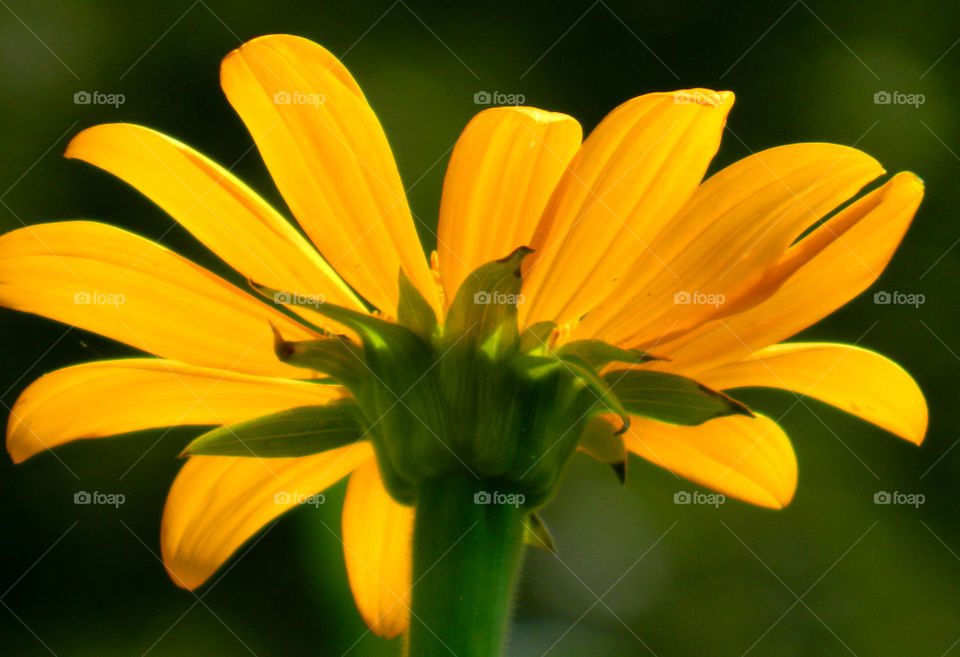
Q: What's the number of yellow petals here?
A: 12